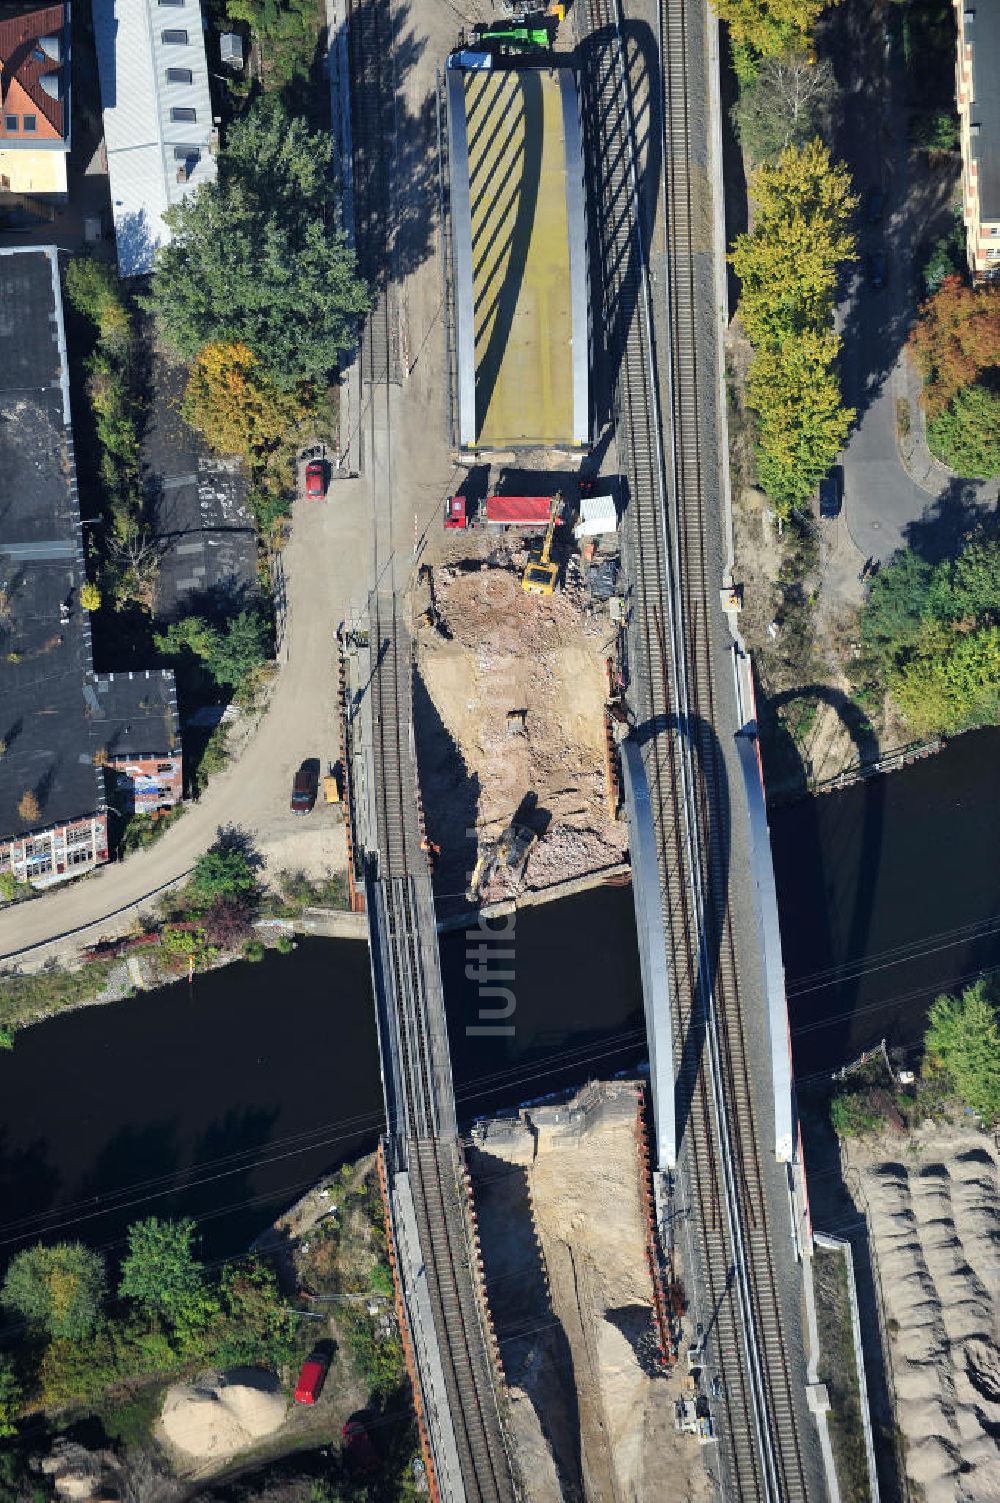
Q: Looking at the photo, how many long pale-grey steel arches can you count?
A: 4